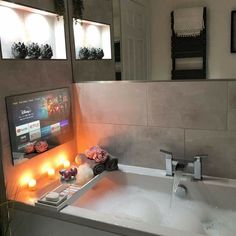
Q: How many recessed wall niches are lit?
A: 2